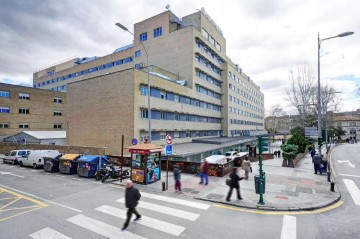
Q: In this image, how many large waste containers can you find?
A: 3